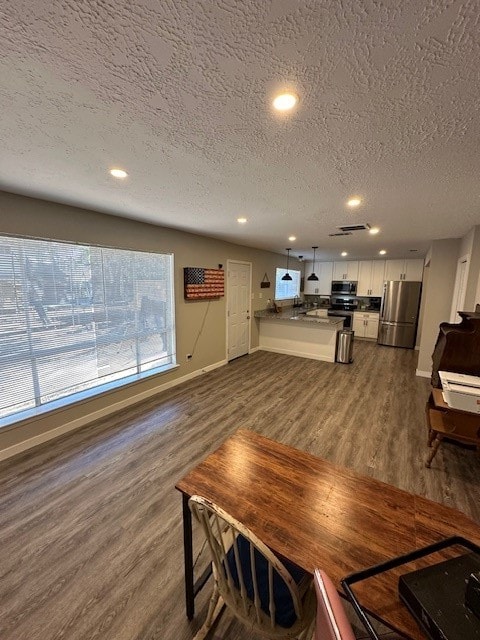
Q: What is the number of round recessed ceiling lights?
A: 8